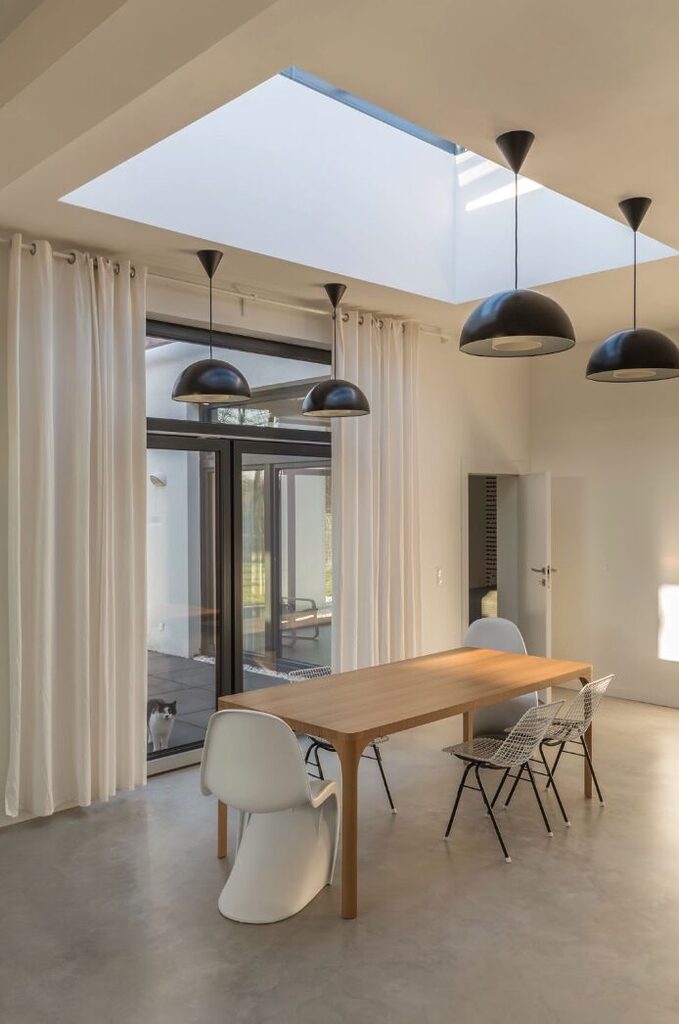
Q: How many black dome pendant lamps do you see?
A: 4